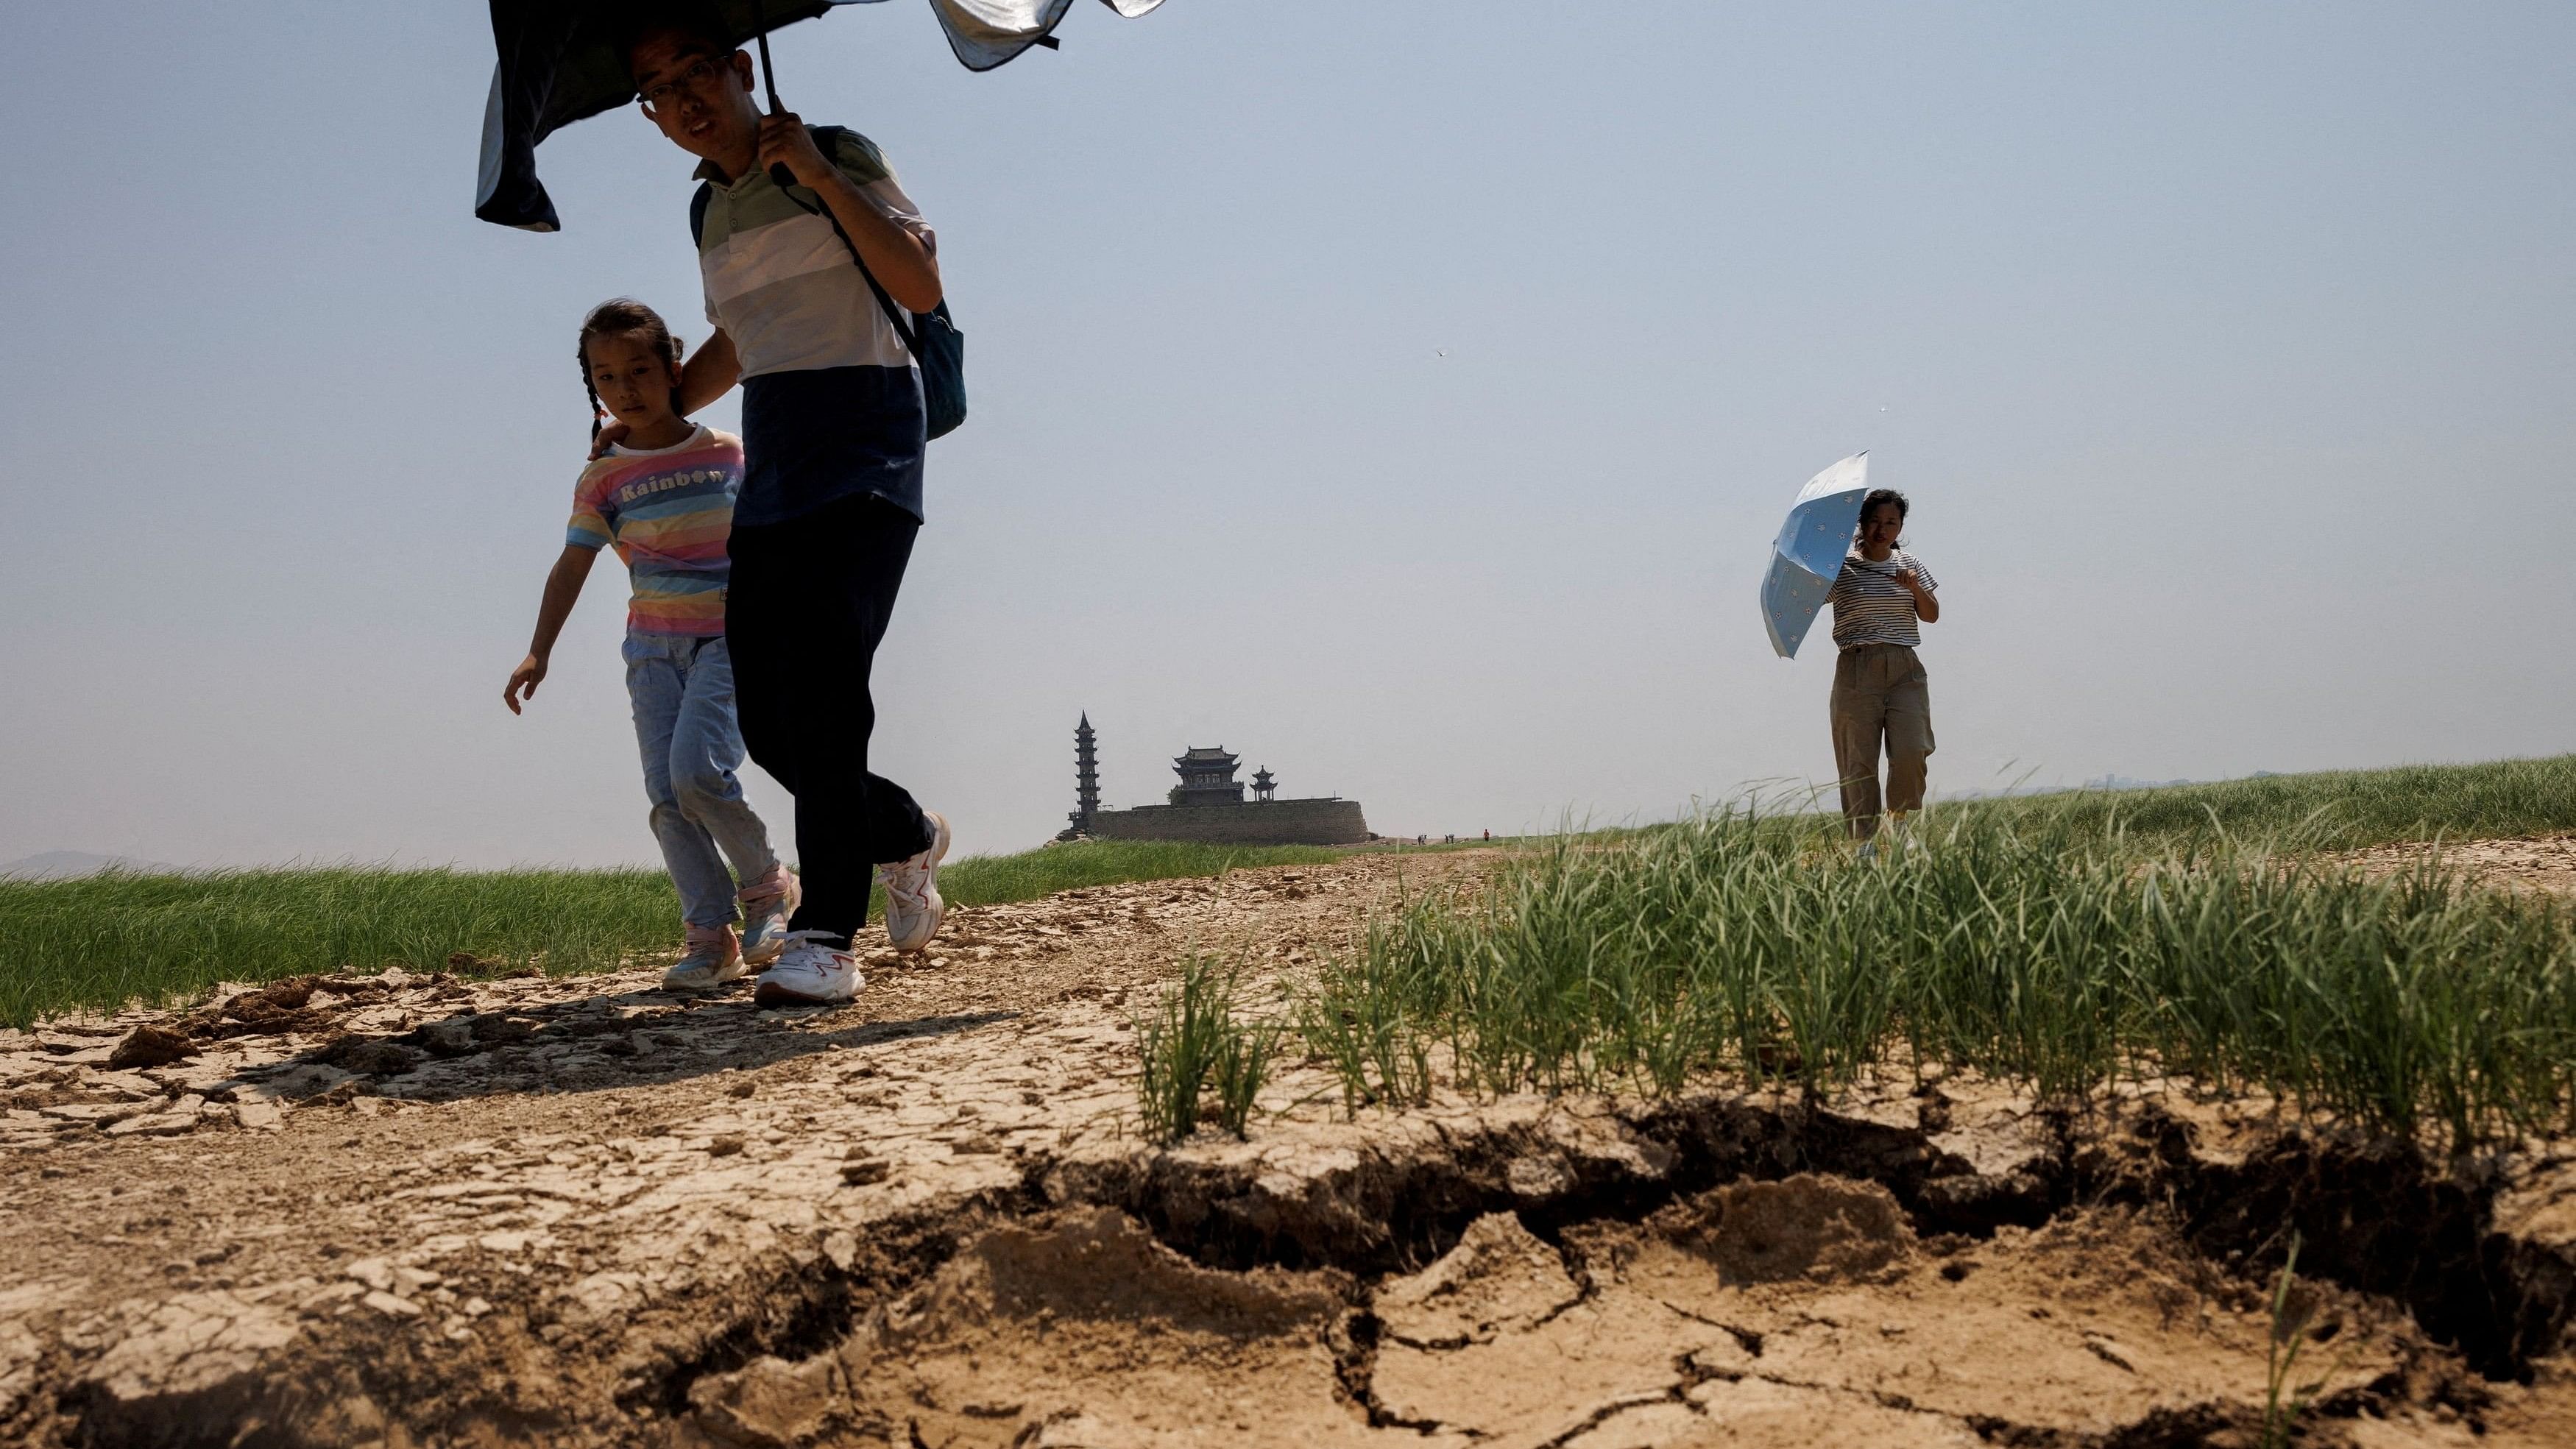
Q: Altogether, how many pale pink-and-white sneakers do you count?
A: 2